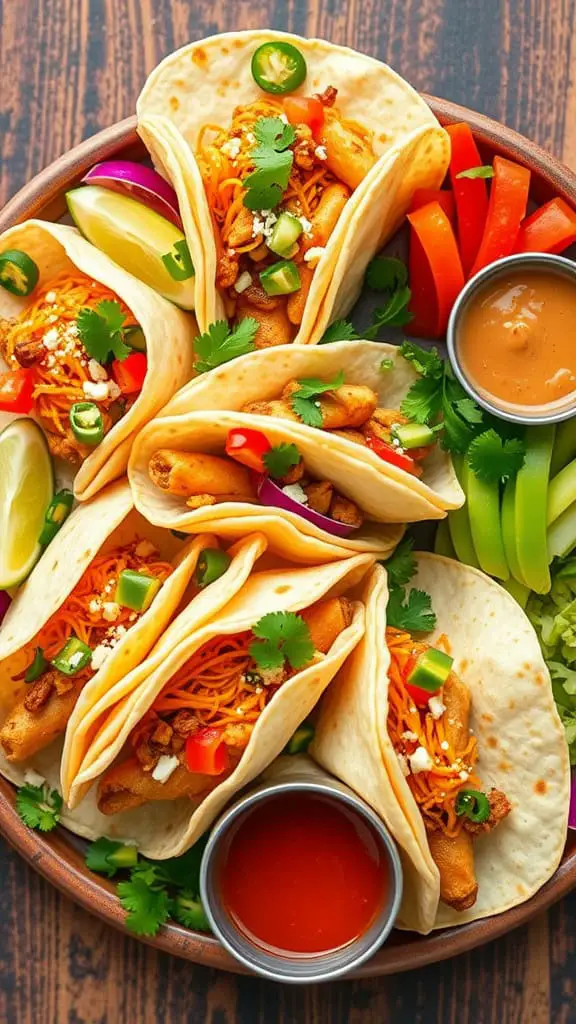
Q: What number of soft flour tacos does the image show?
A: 7